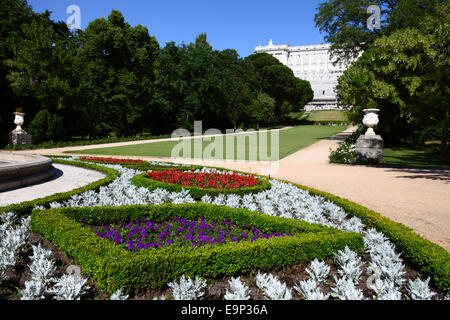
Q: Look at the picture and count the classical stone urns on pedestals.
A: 2